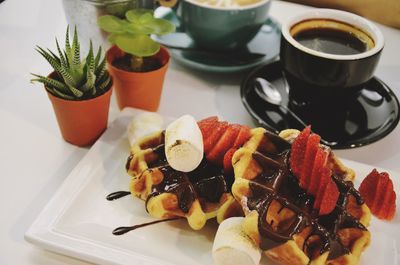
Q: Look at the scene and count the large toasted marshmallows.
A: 3